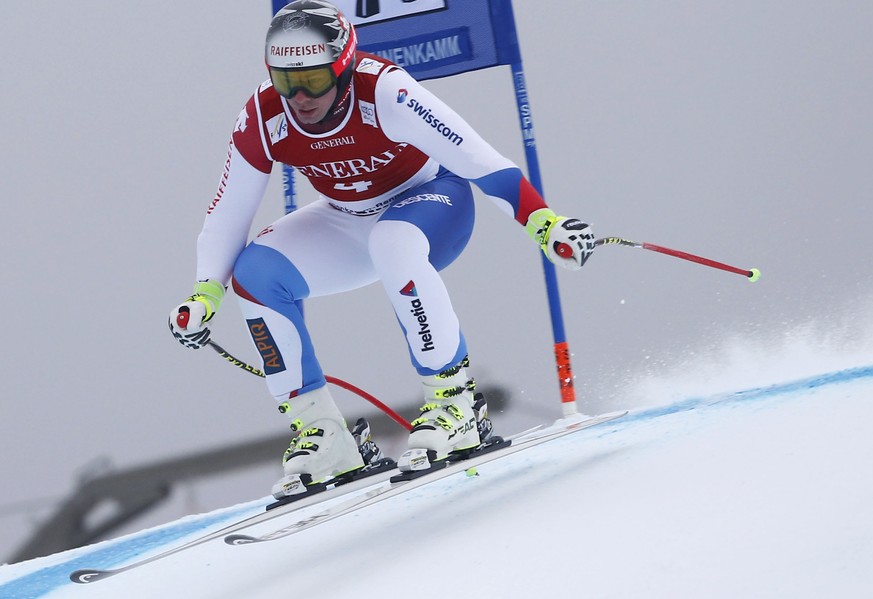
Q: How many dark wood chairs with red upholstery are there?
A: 0